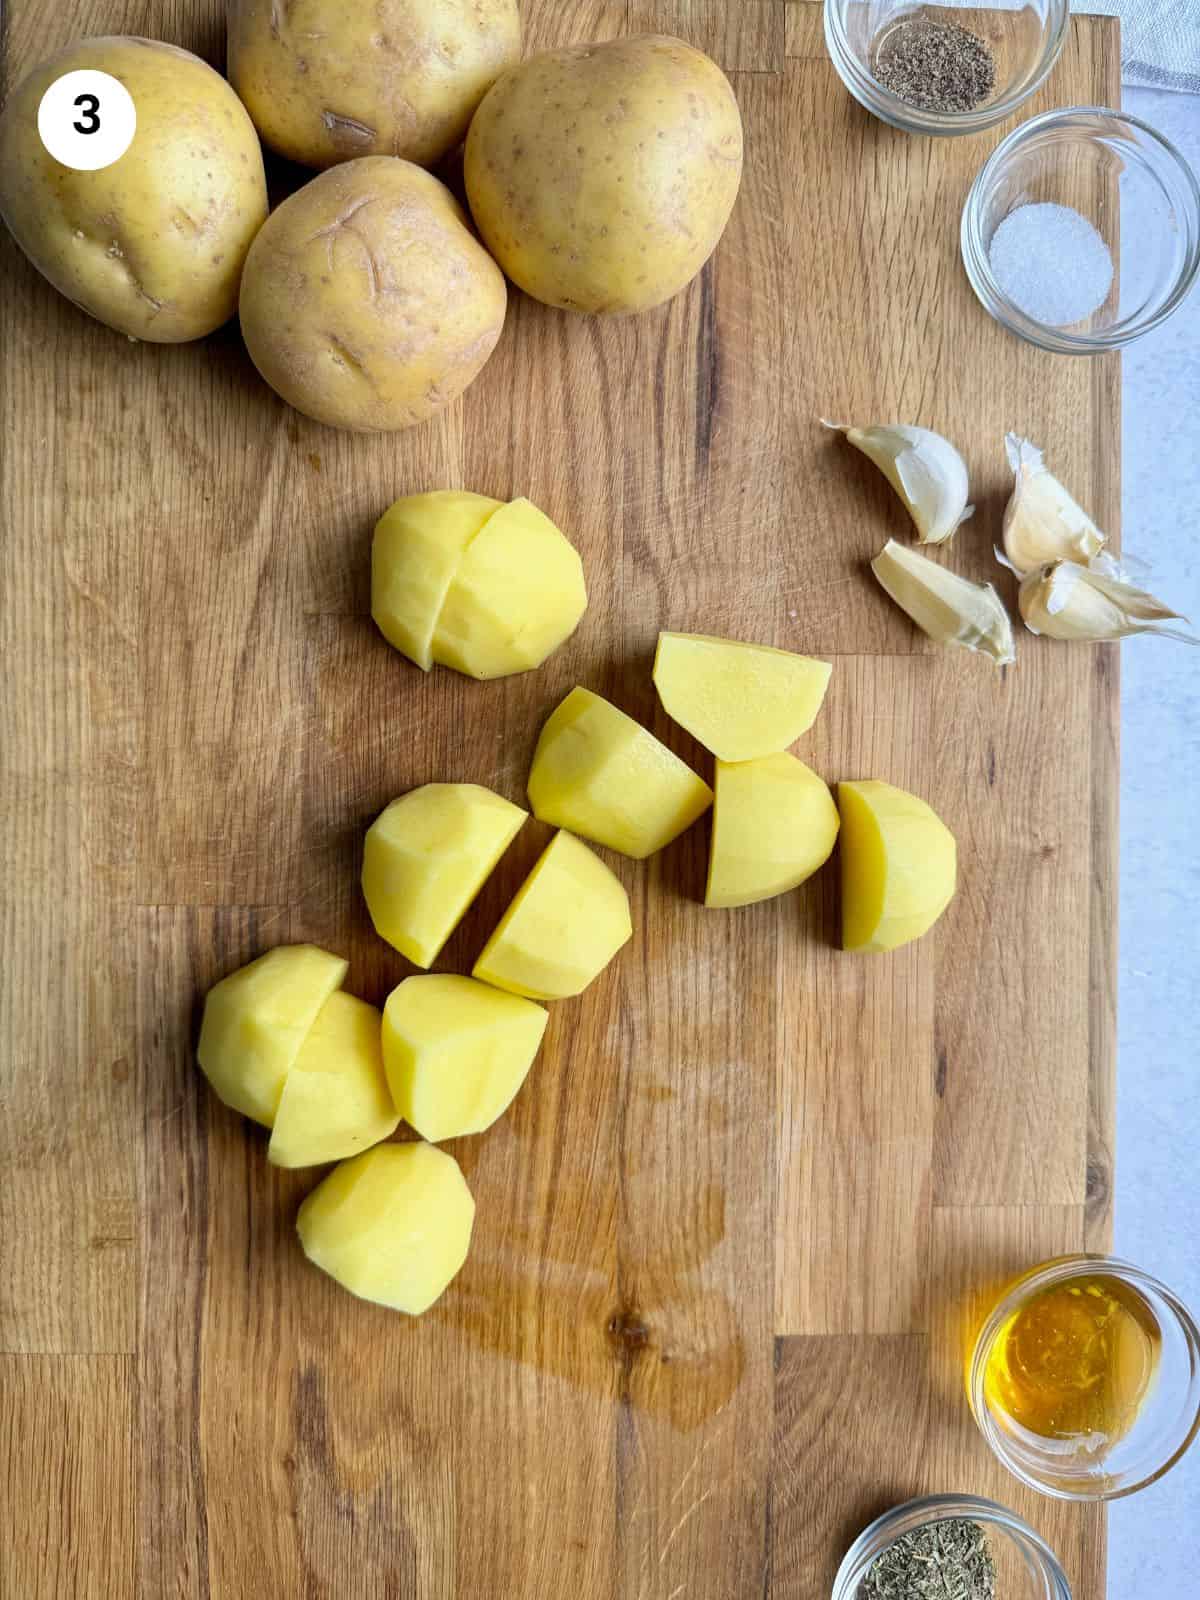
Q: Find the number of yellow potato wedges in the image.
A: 12